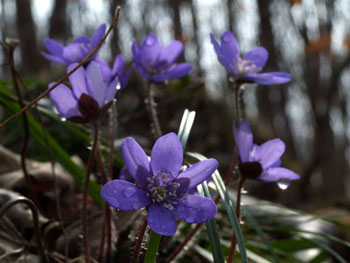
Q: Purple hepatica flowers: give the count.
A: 7